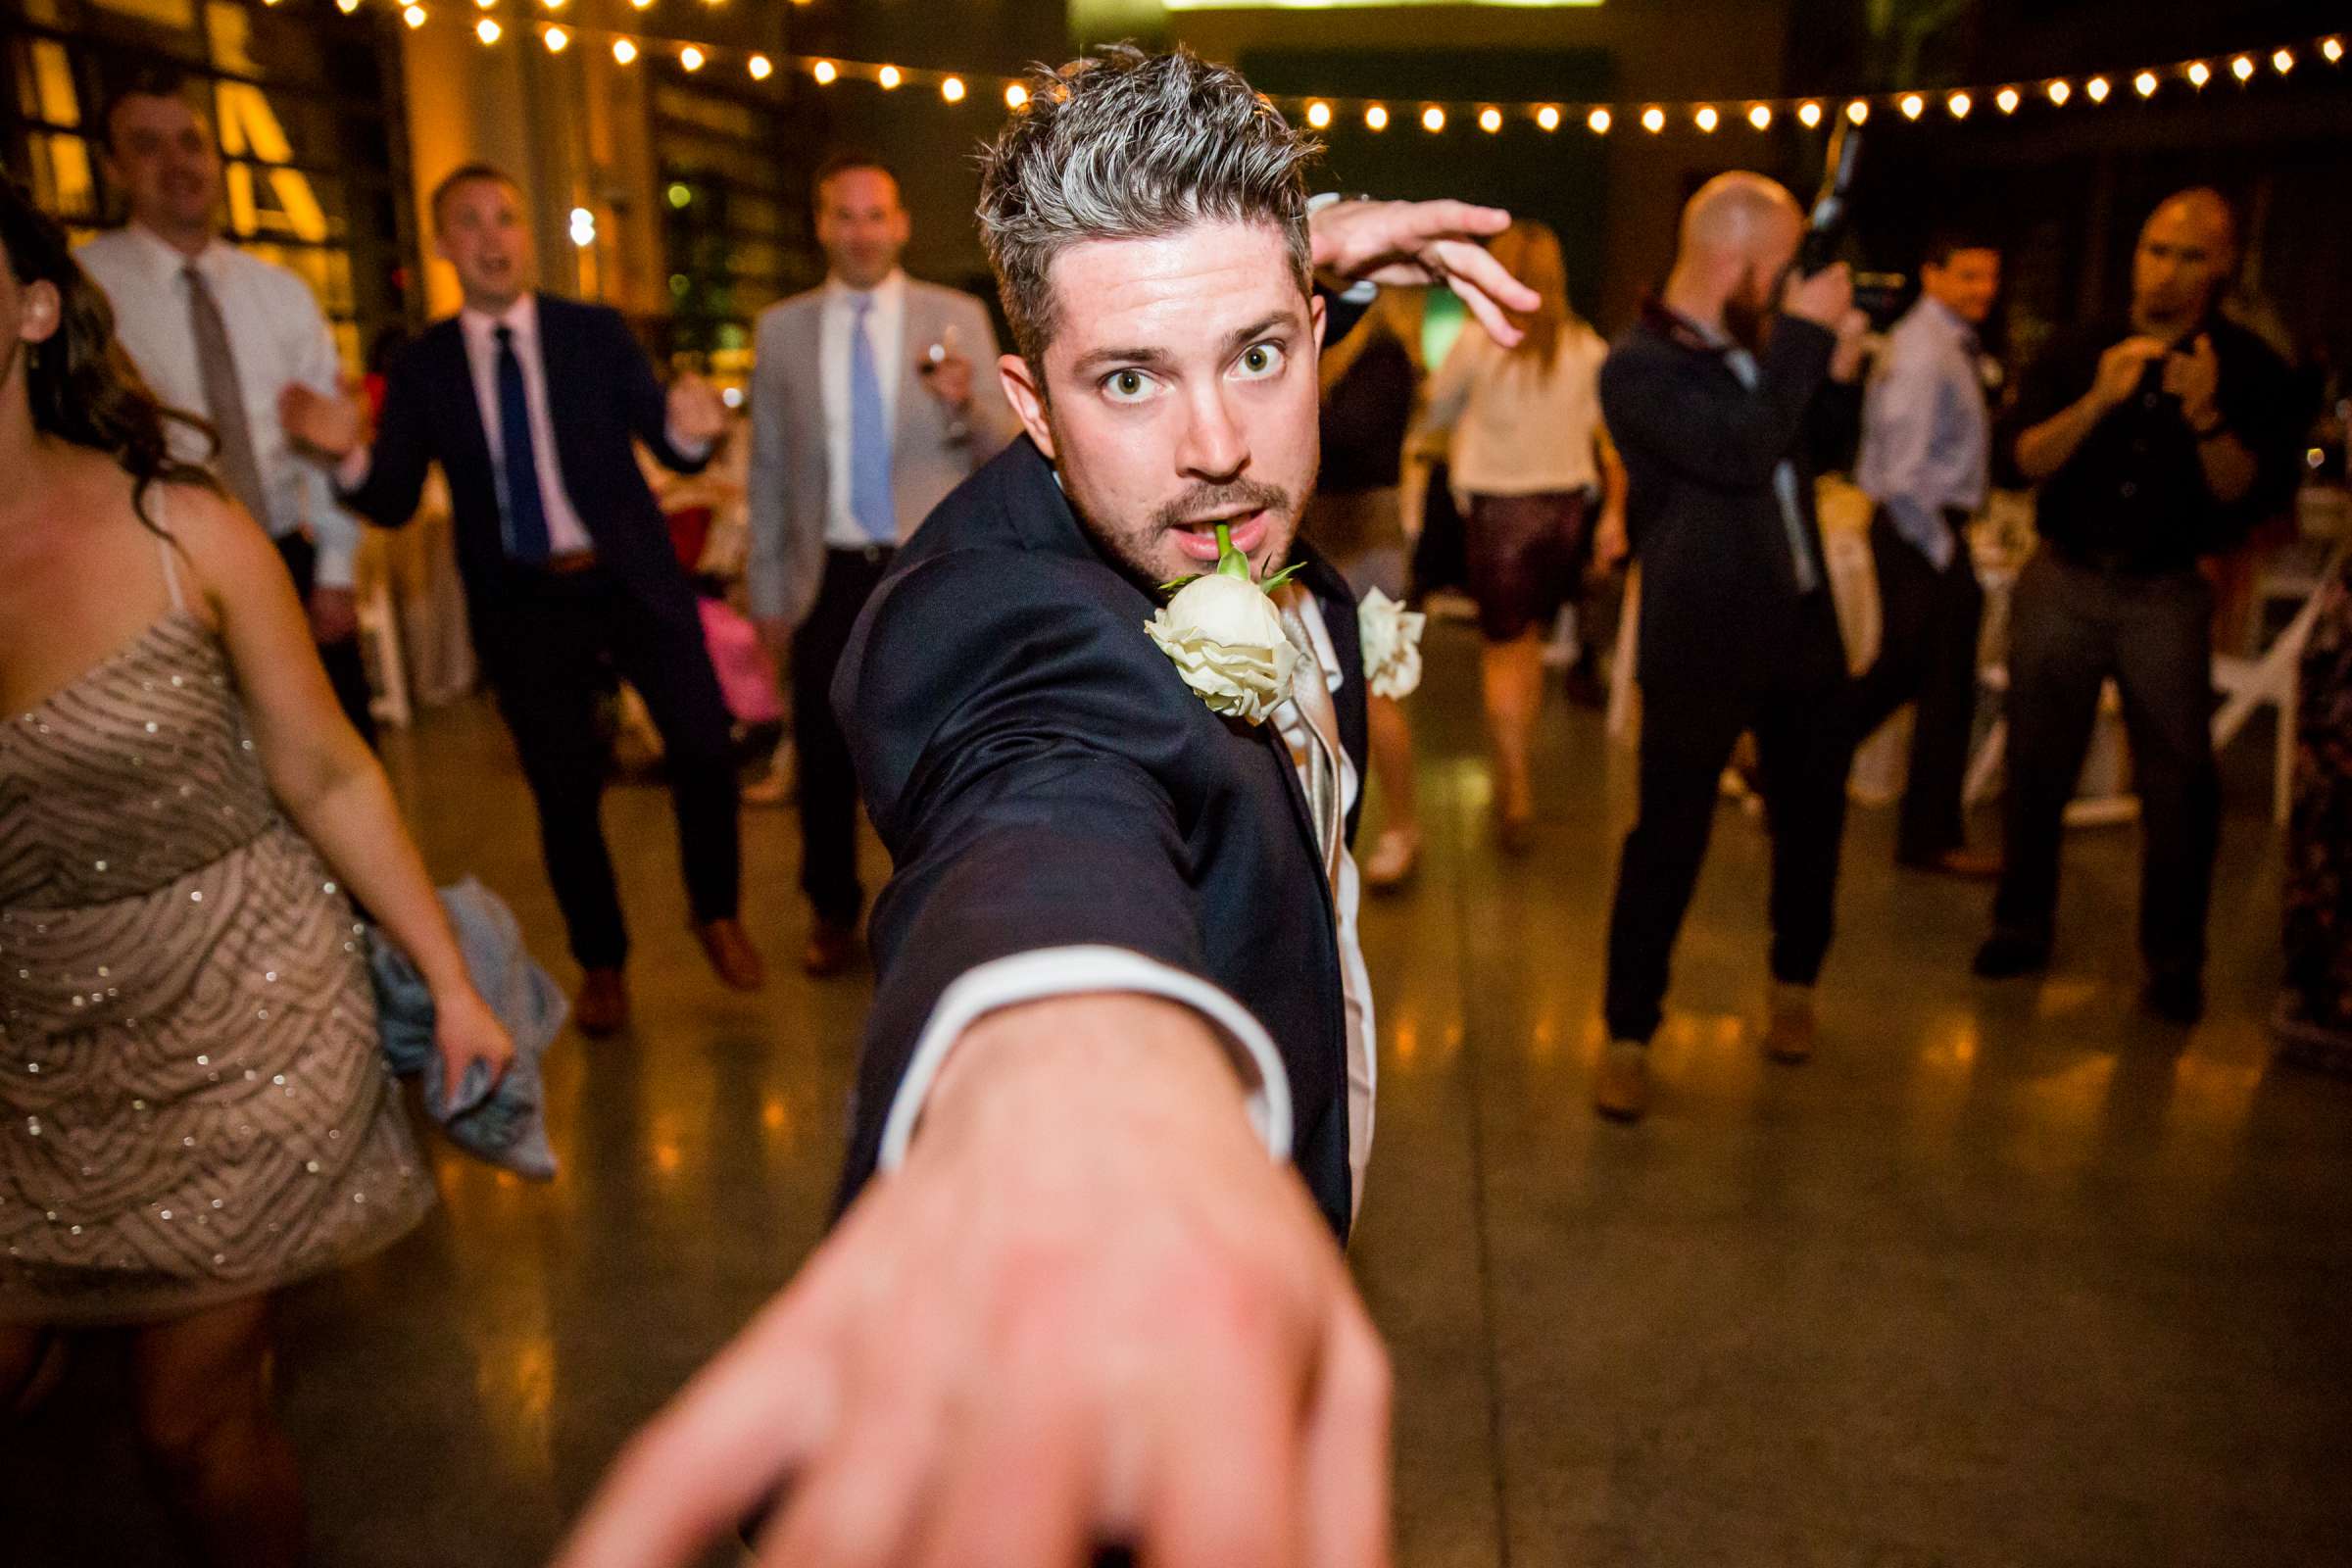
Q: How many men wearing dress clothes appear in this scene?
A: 7